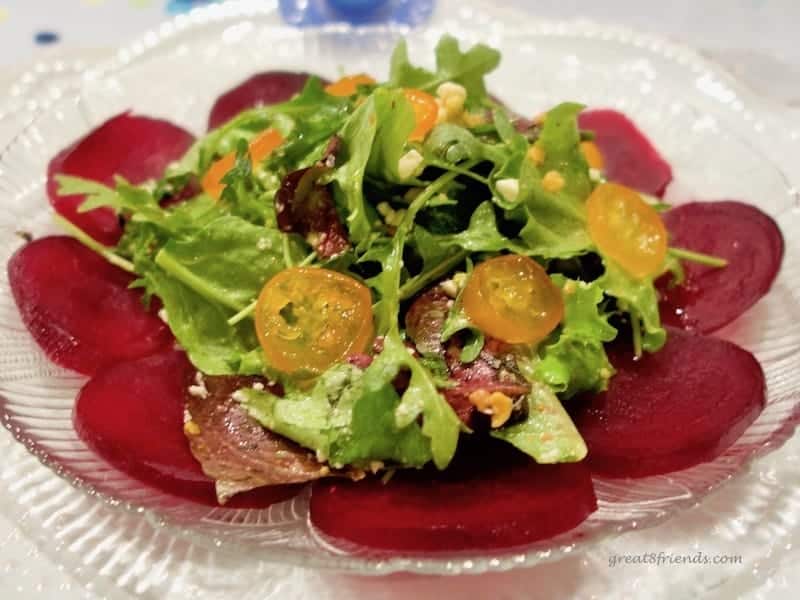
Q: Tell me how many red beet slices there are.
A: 8